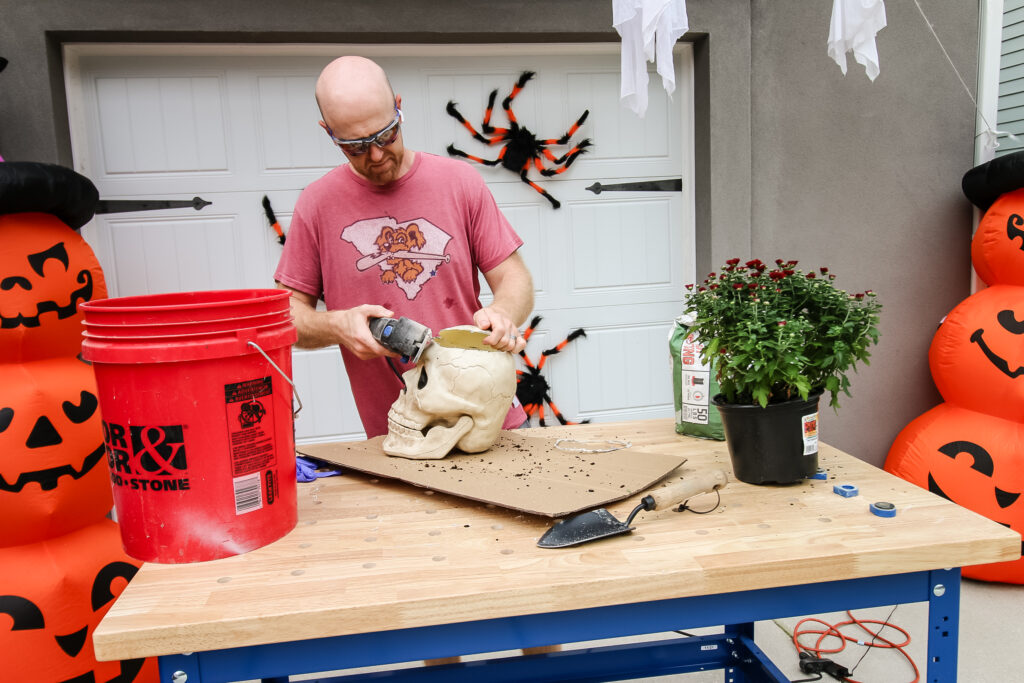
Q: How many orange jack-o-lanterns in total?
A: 6